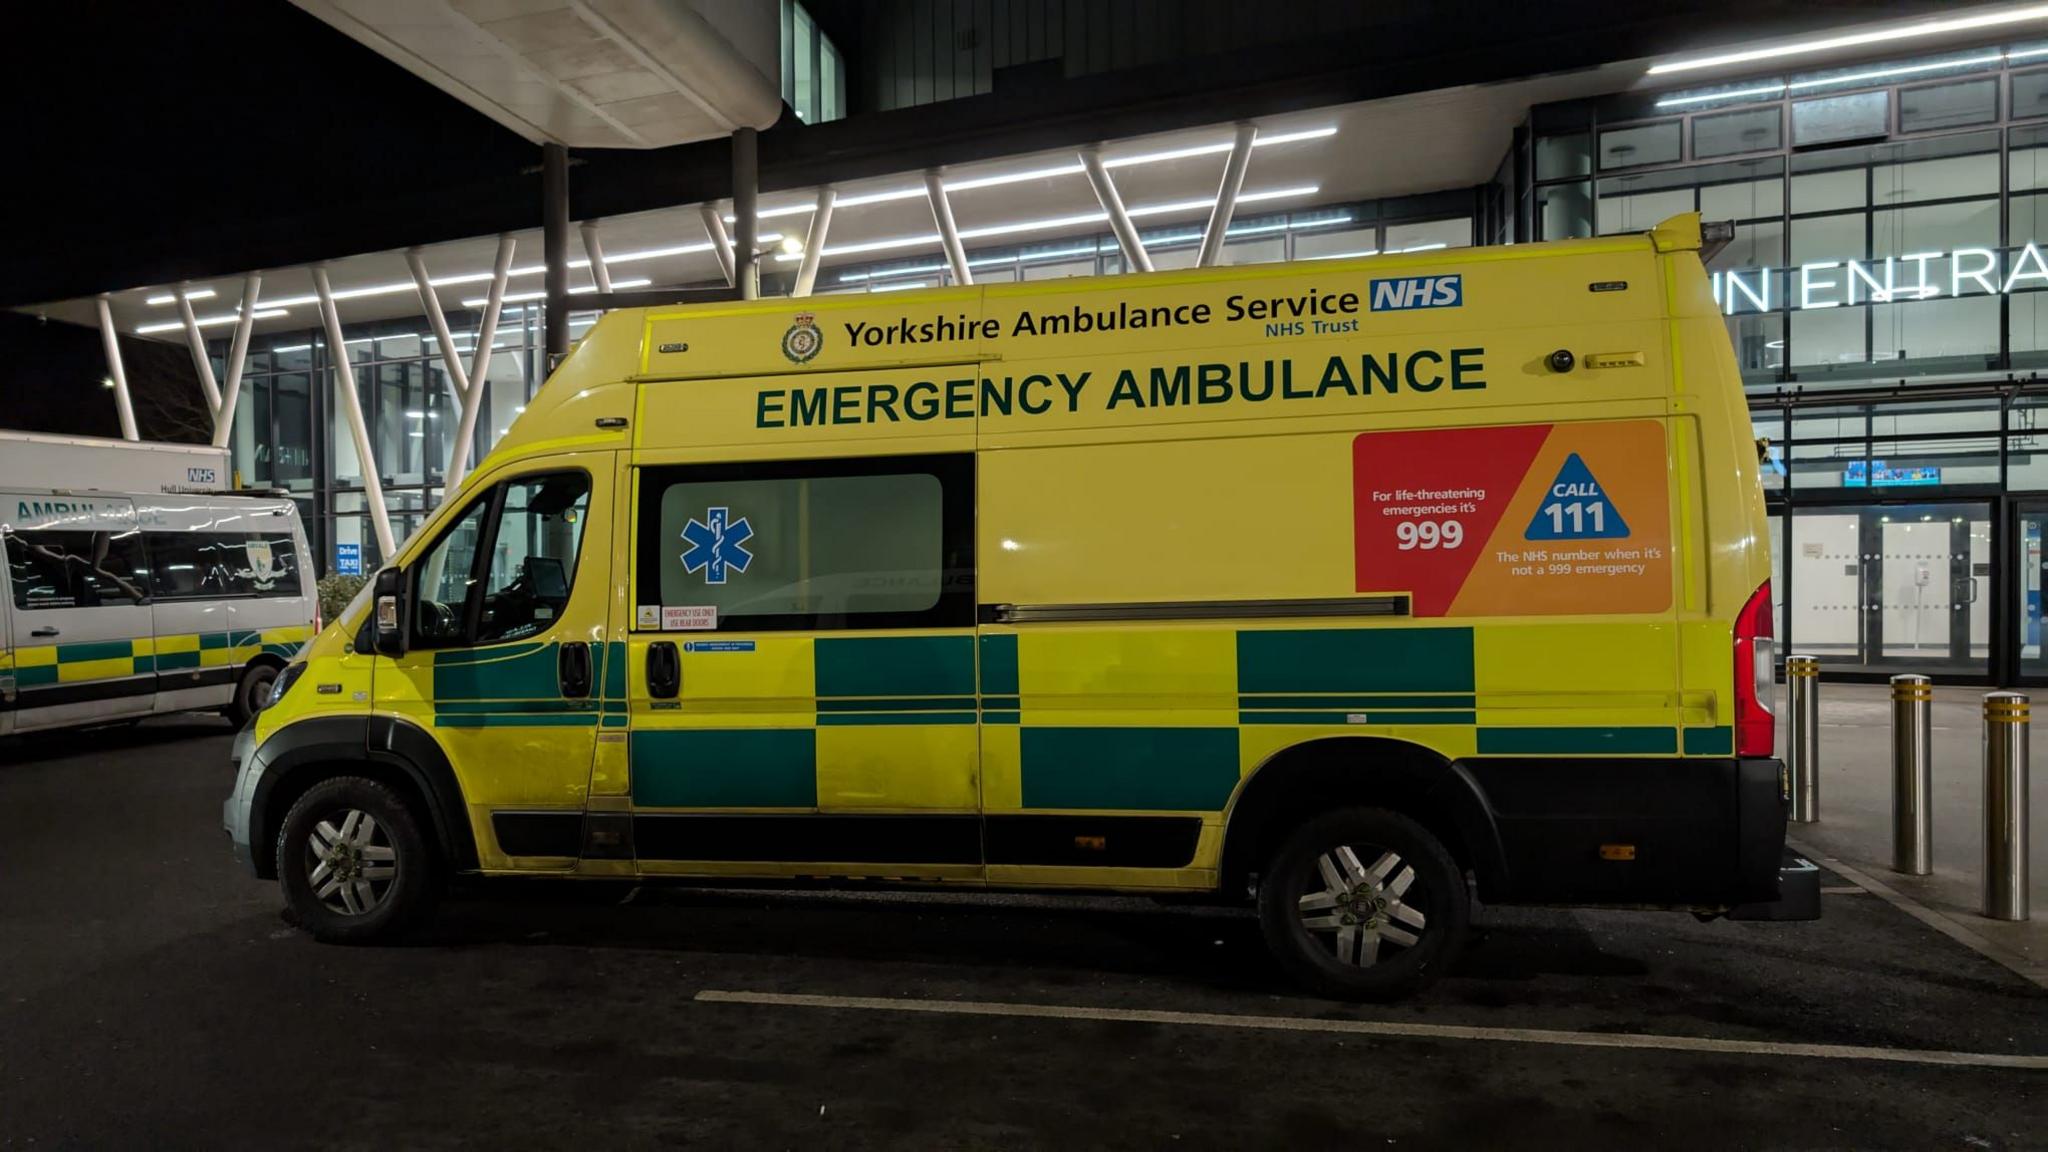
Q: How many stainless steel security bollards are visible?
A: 3